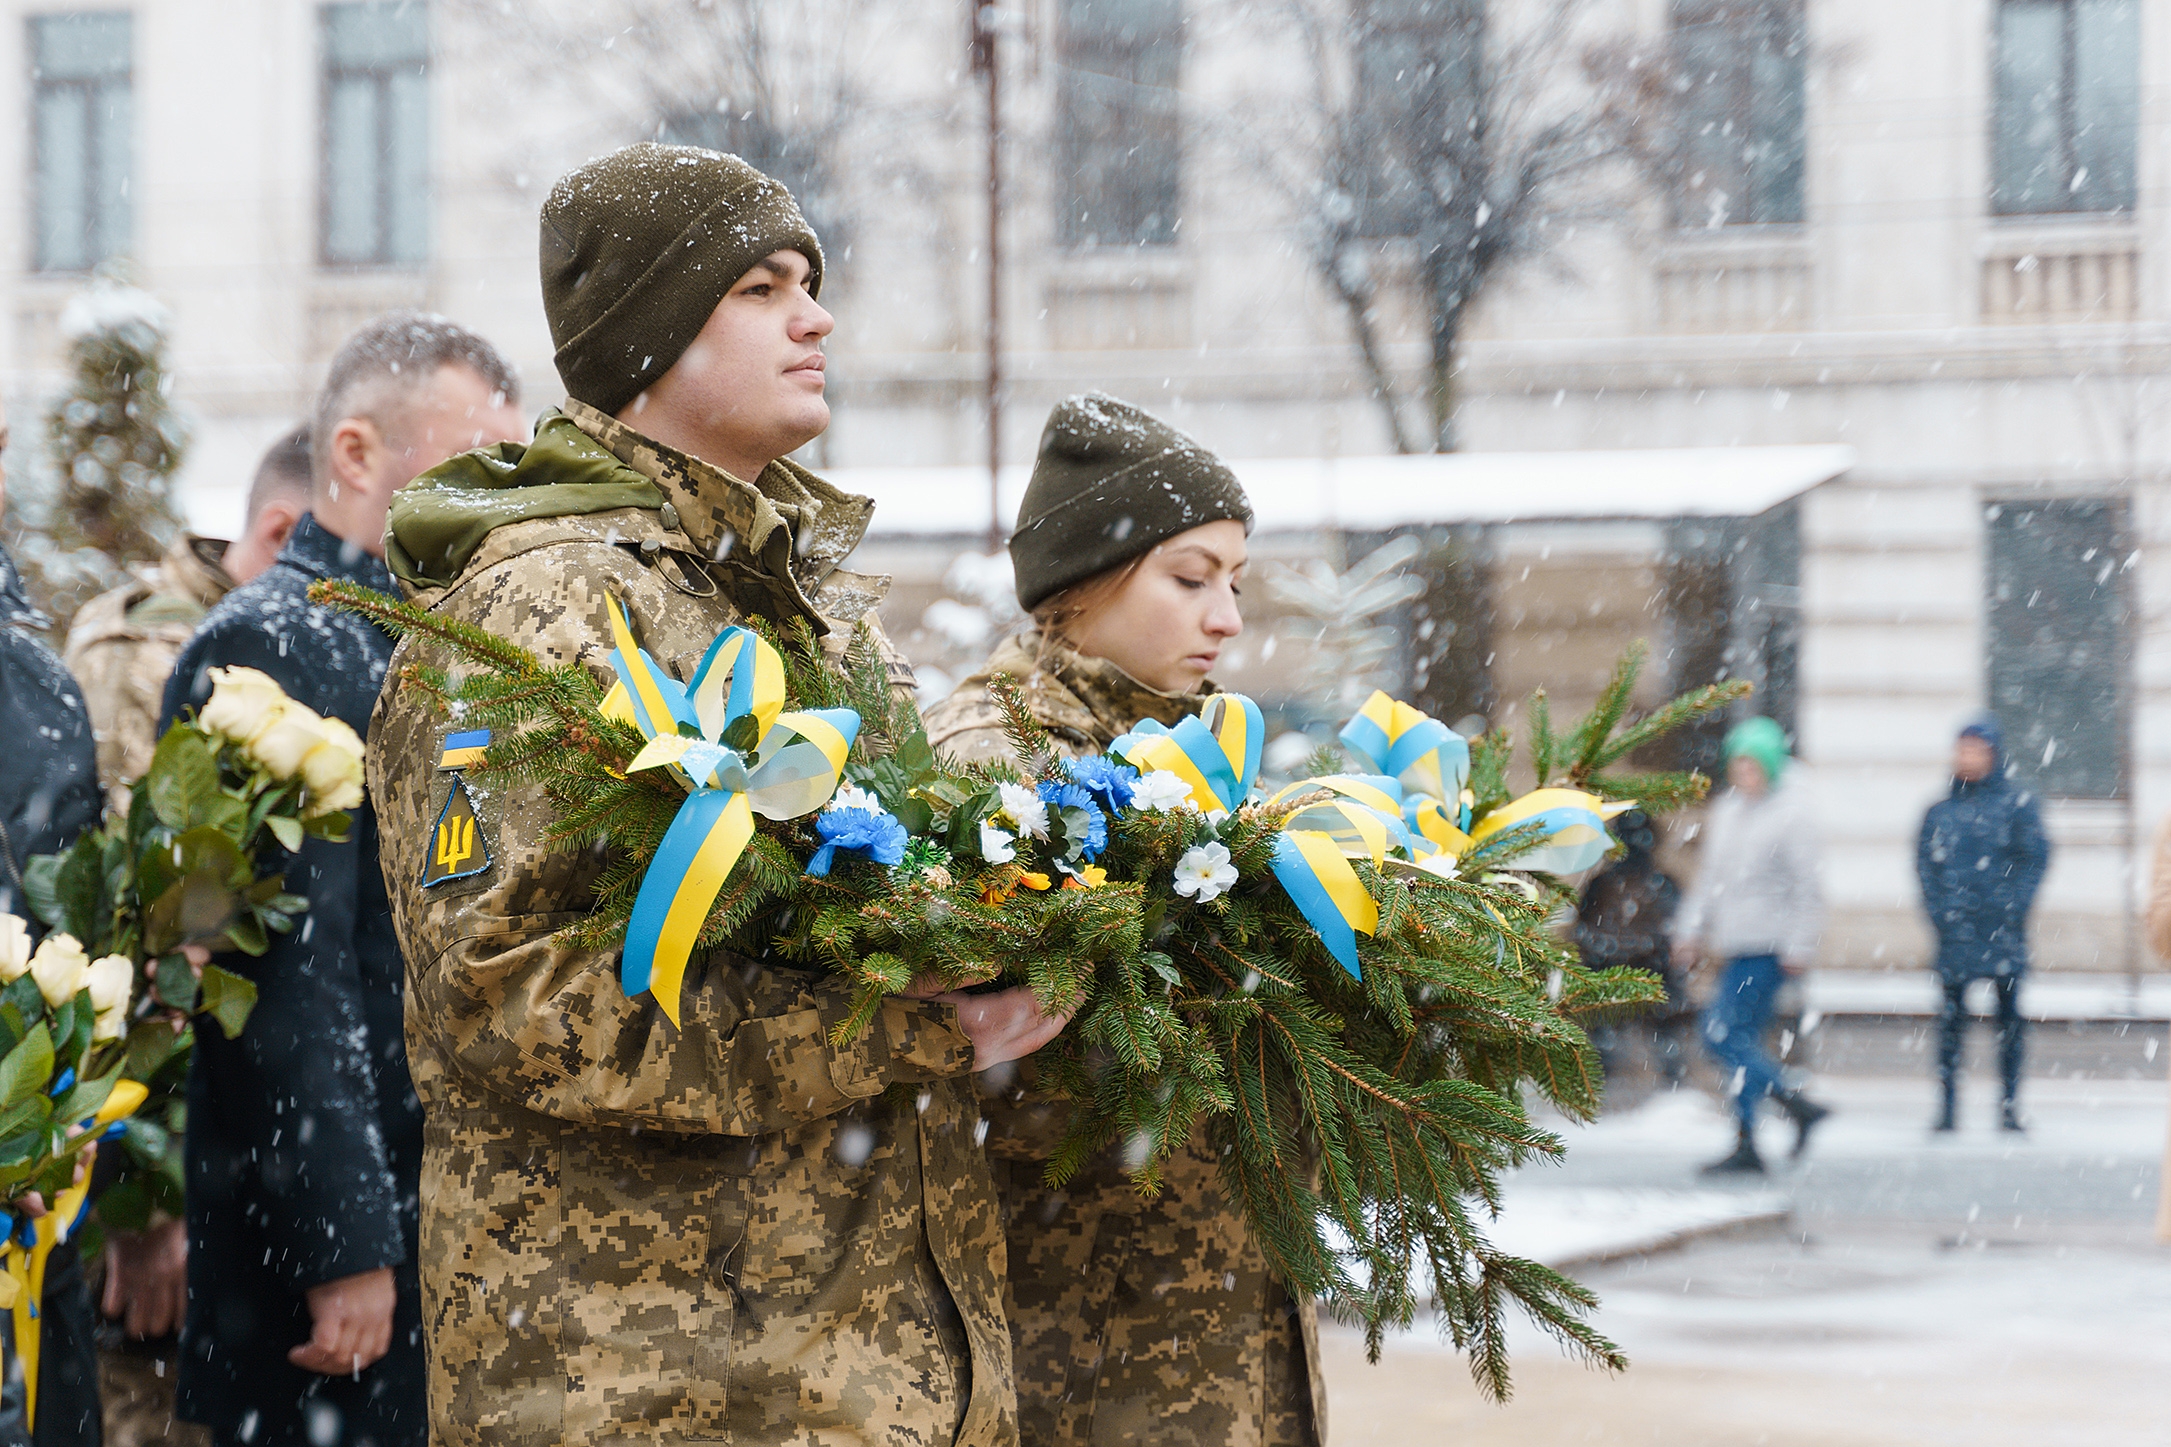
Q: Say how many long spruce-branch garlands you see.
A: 1